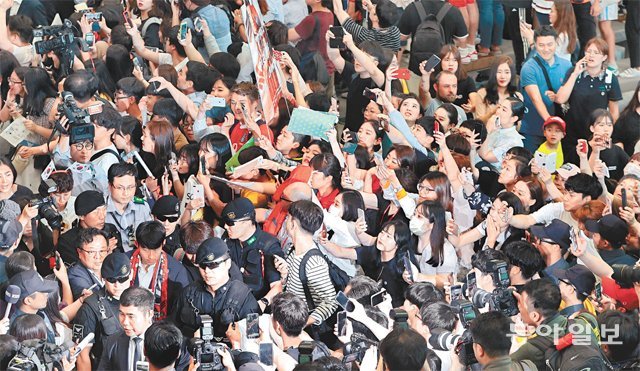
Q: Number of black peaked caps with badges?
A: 4